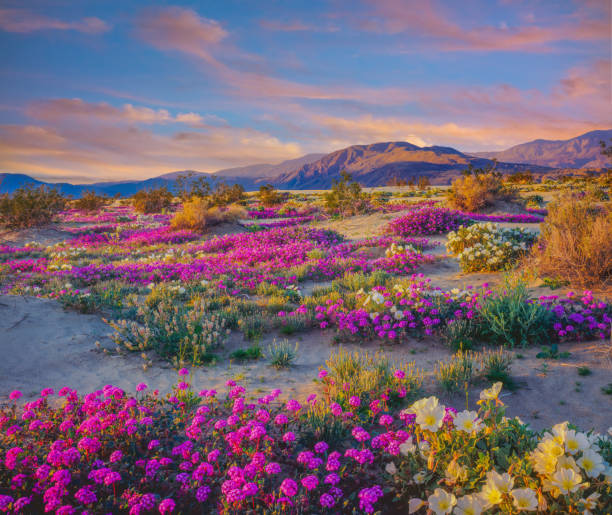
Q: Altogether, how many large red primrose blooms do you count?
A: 0